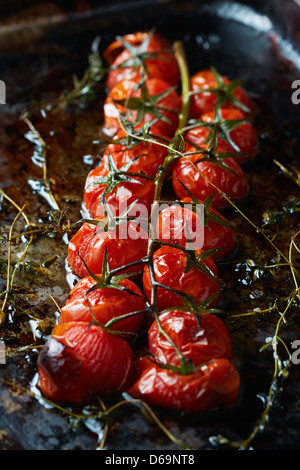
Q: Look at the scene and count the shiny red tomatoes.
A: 14